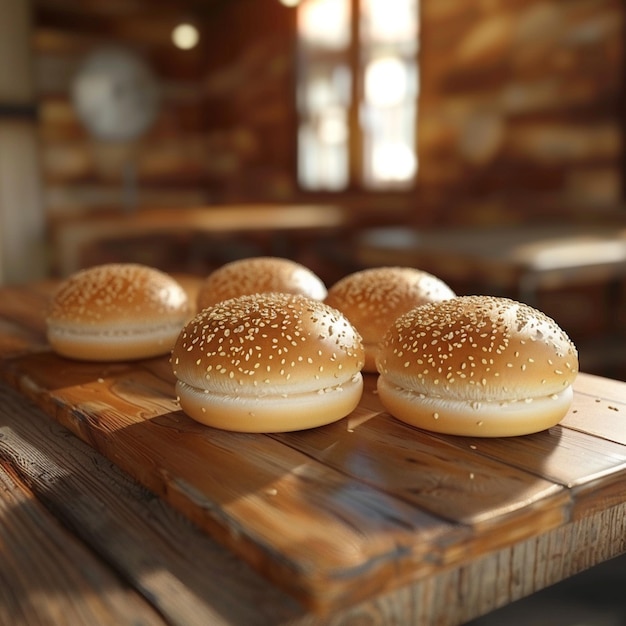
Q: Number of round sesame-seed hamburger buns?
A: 5